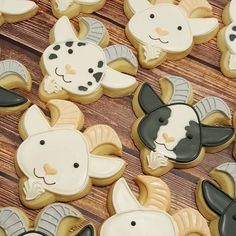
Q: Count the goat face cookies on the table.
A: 11